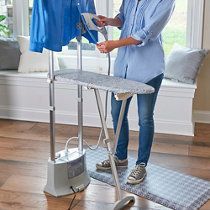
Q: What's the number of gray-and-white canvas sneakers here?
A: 2